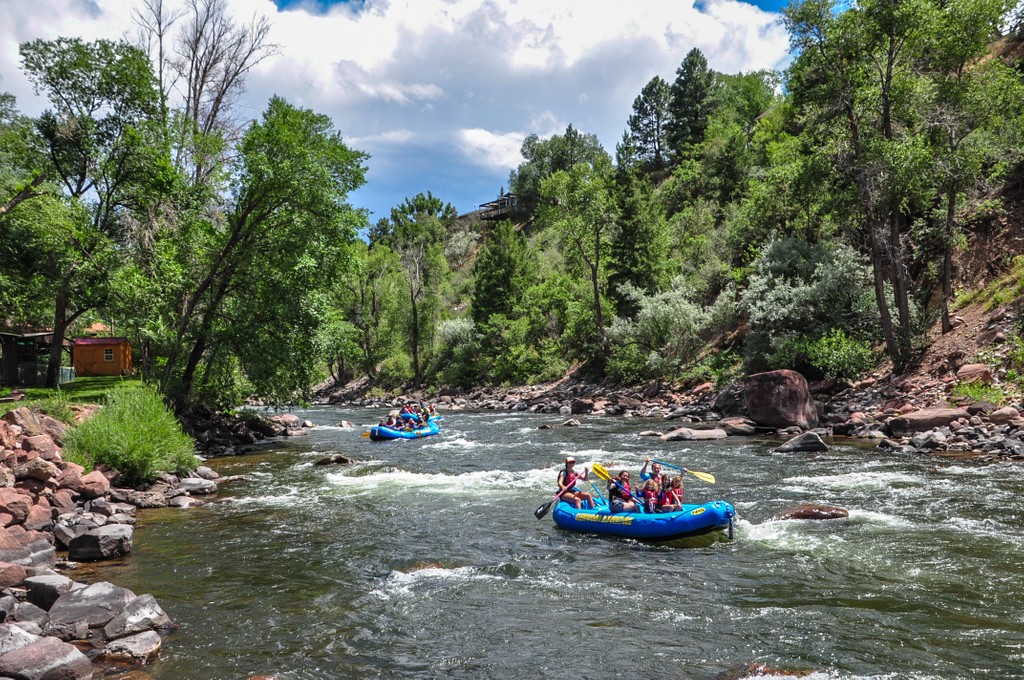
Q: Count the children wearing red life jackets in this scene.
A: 3